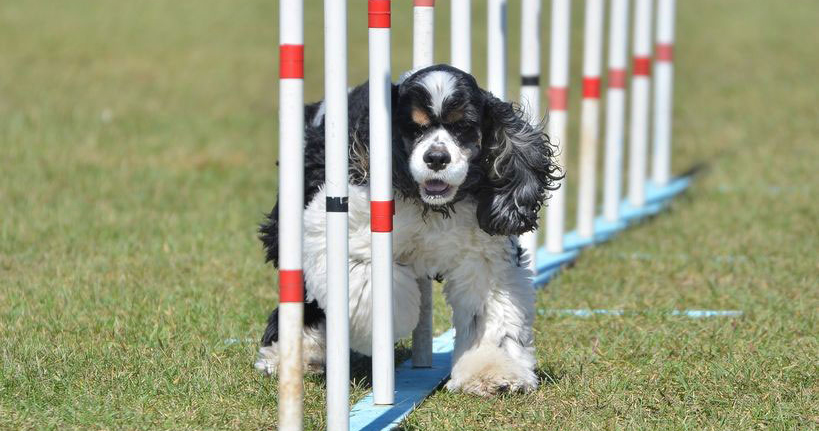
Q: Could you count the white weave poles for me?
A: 12